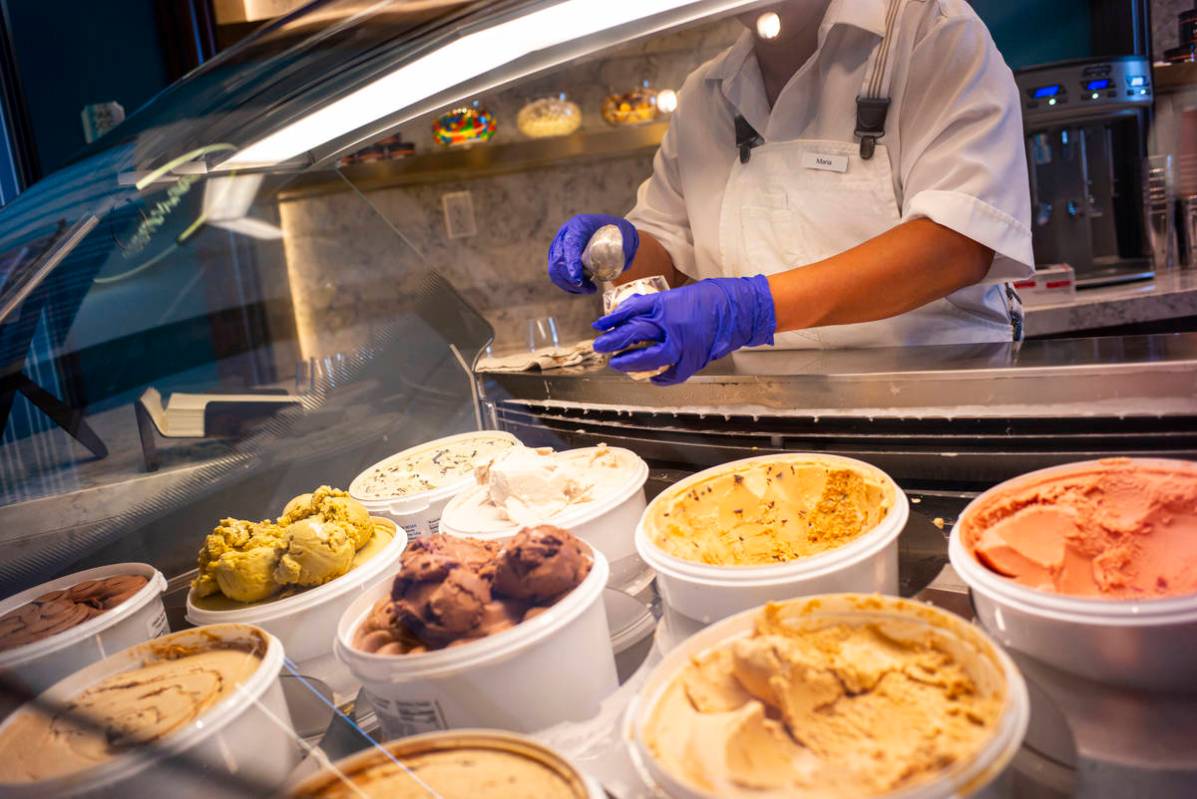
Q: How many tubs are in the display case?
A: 10